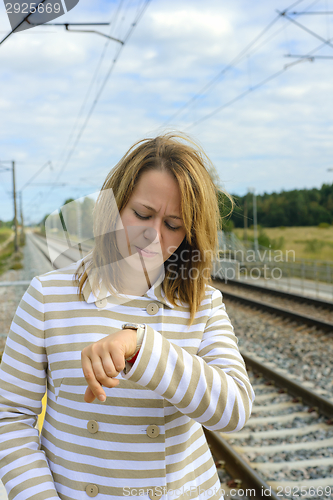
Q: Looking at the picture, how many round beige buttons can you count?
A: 6